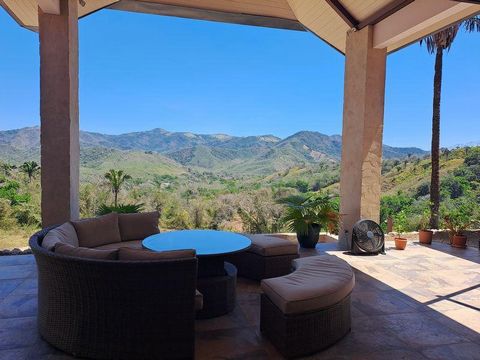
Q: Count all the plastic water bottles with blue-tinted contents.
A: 0